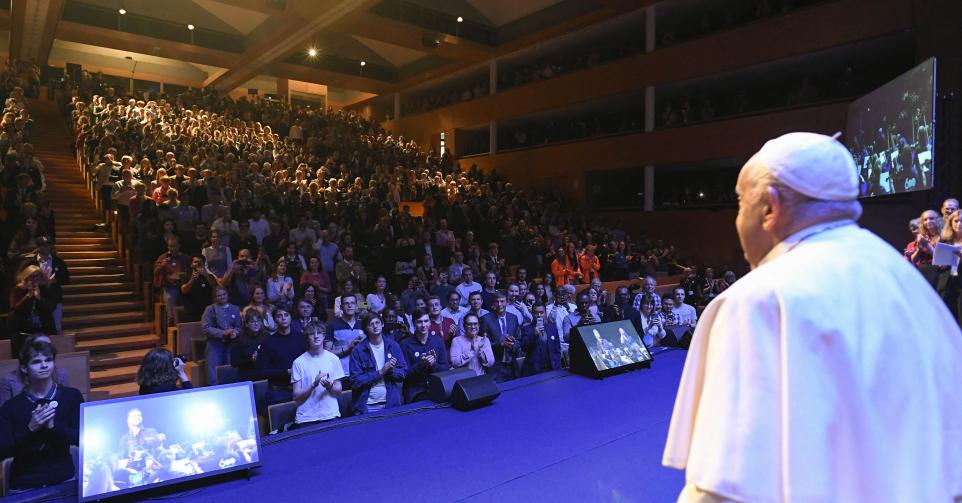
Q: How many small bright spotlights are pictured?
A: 5